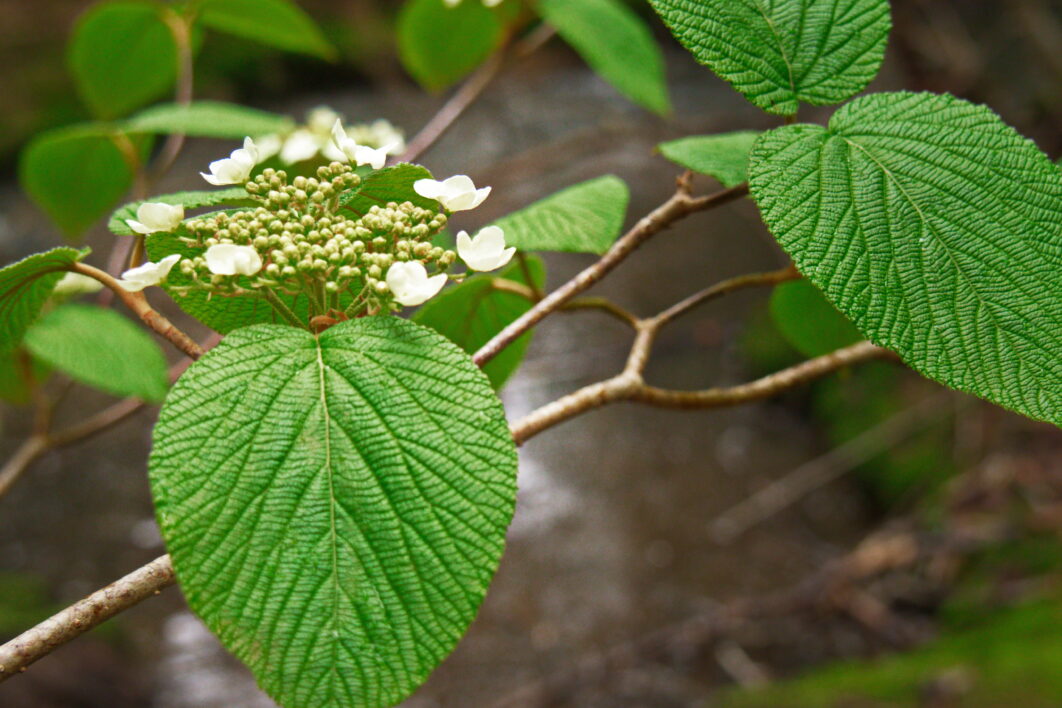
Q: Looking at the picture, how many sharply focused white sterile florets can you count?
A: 8